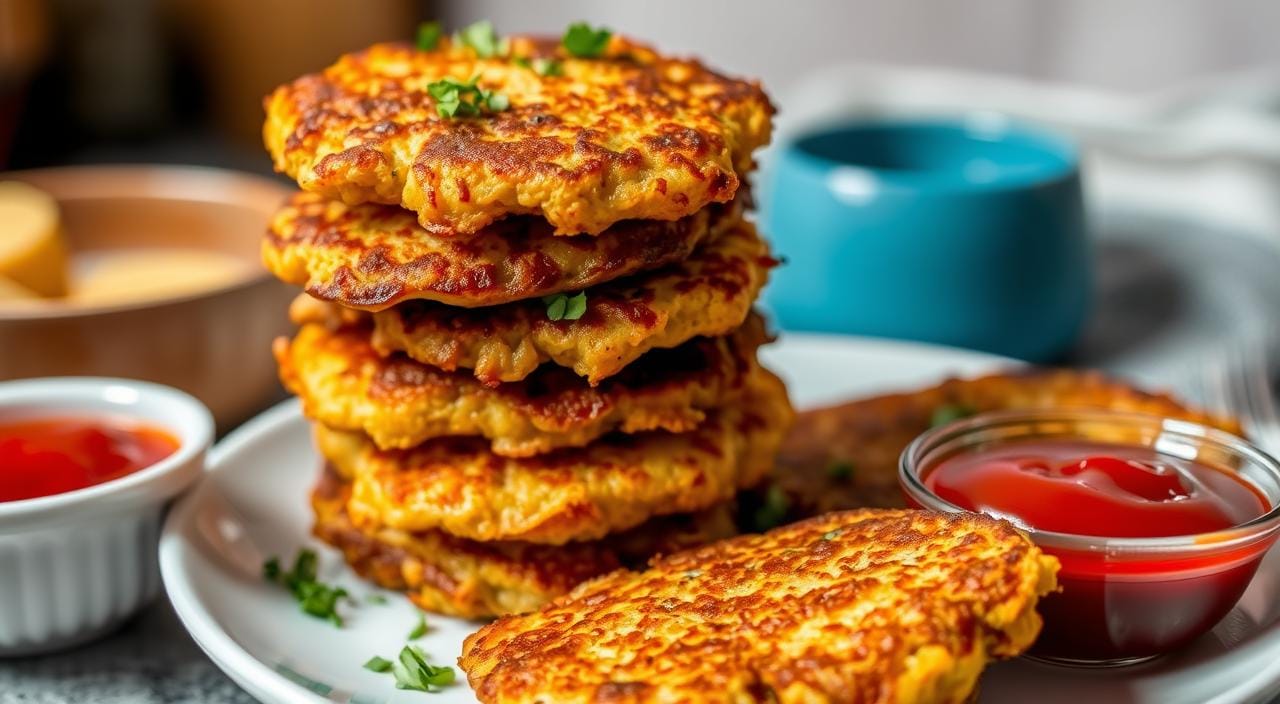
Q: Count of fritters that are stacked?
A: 6